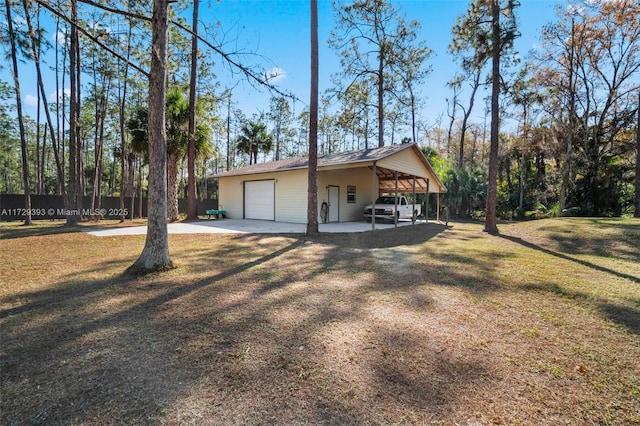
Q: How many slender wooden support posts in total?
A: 5